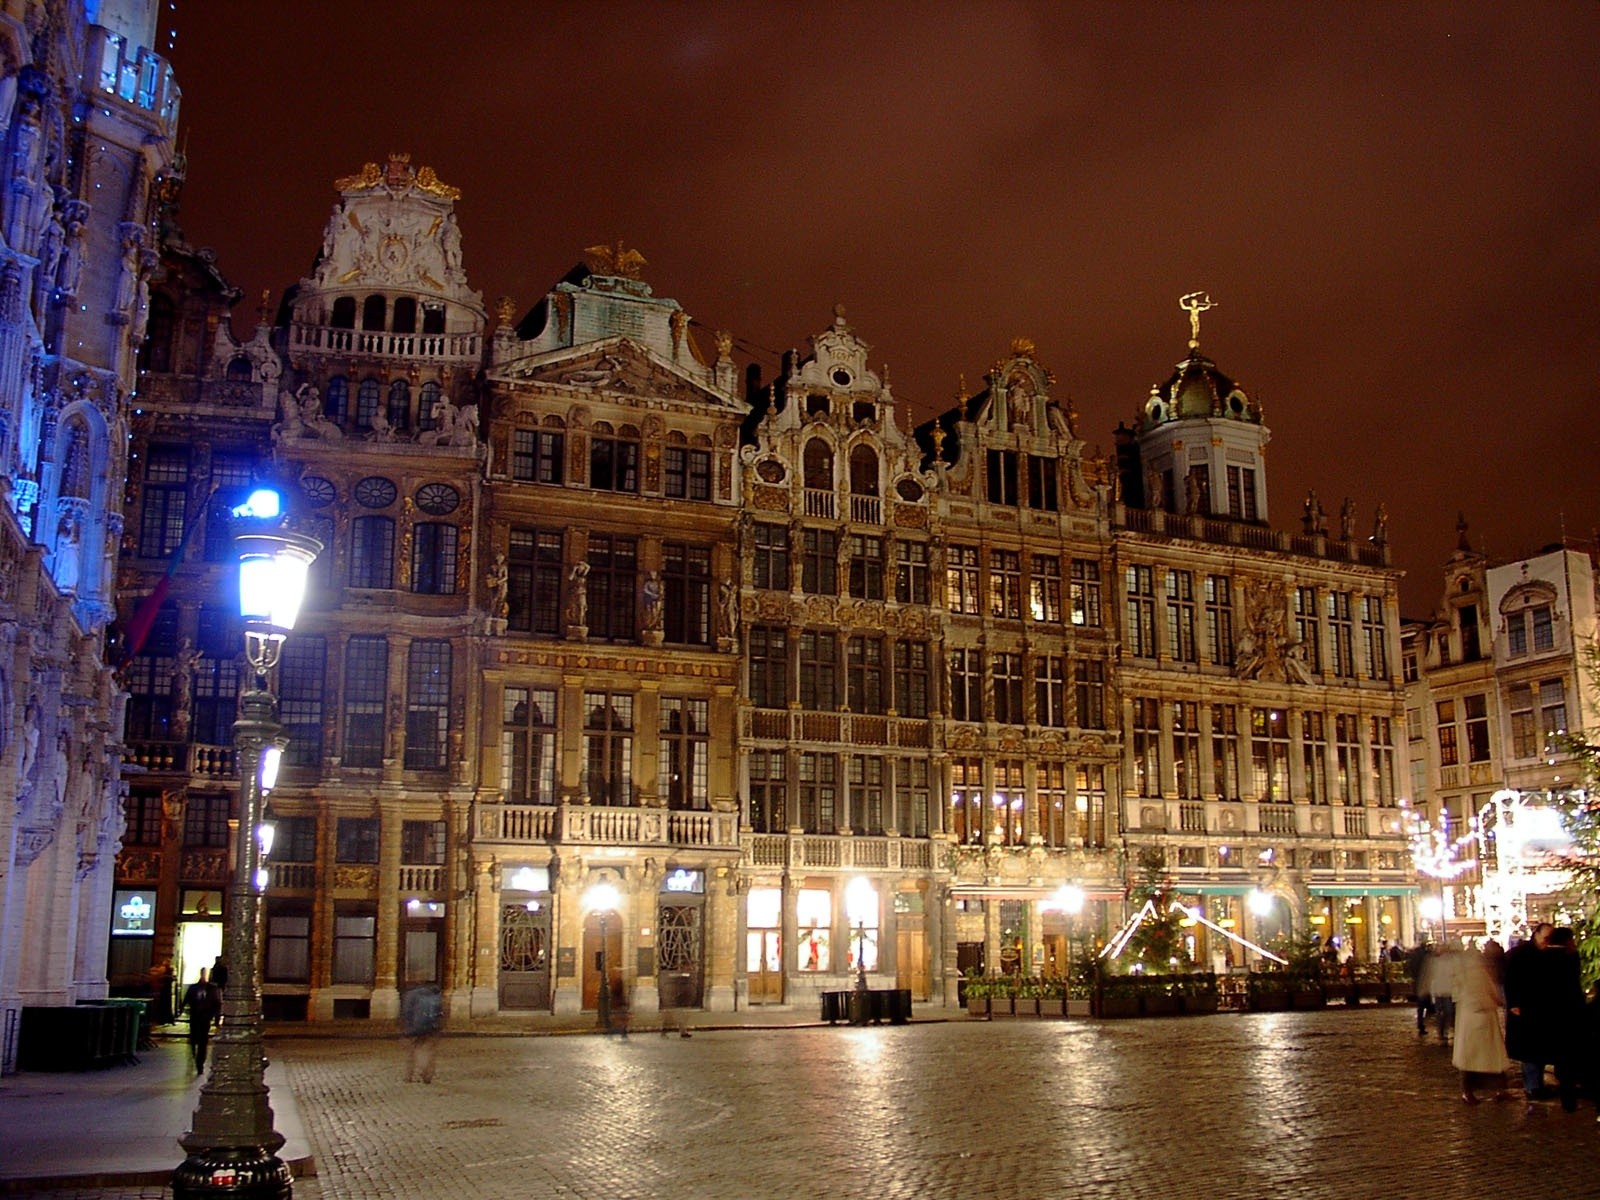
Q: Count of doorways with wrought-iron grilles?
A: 2